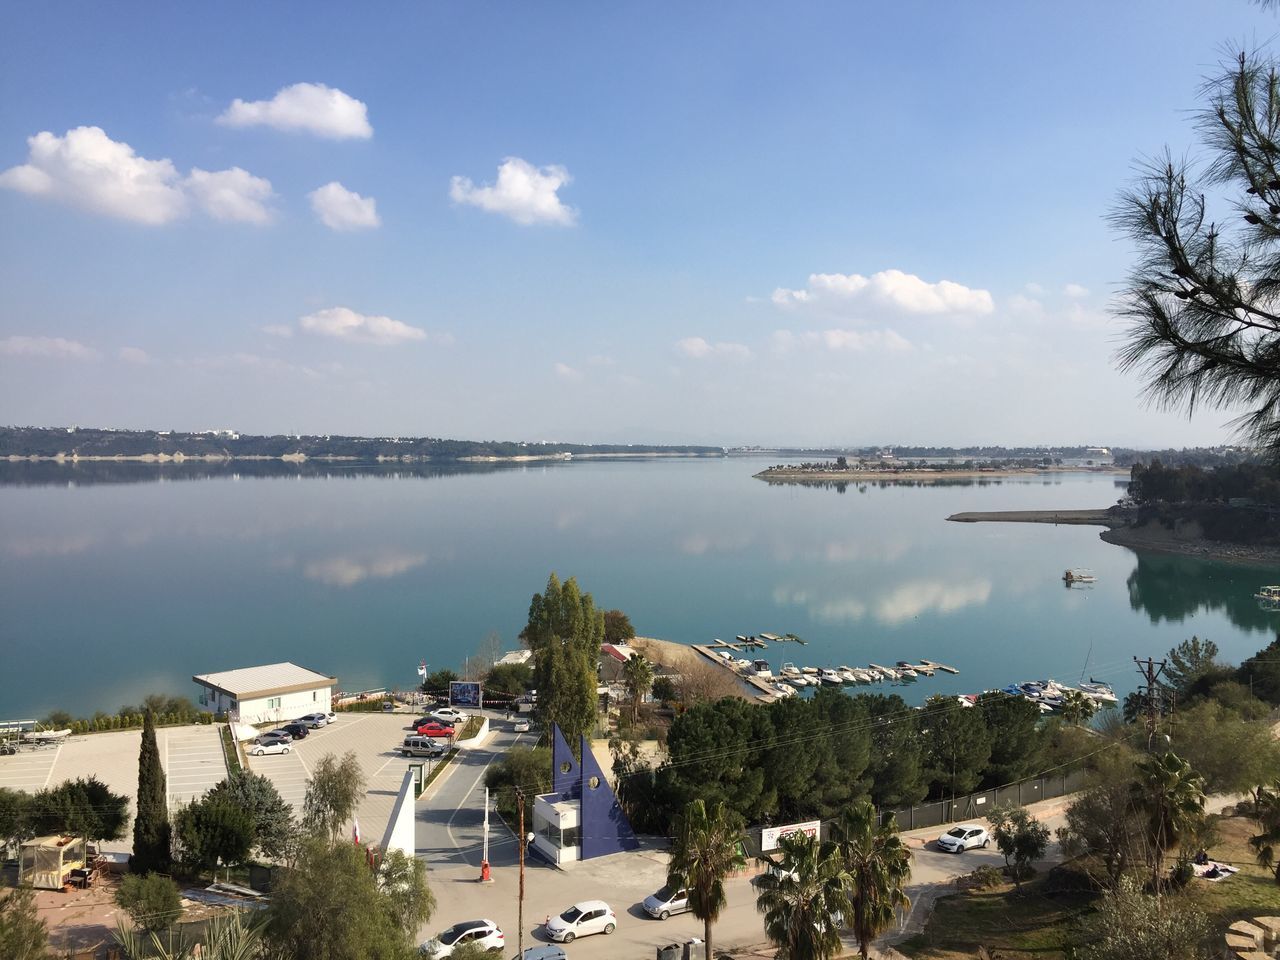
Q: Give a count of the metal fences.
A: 1